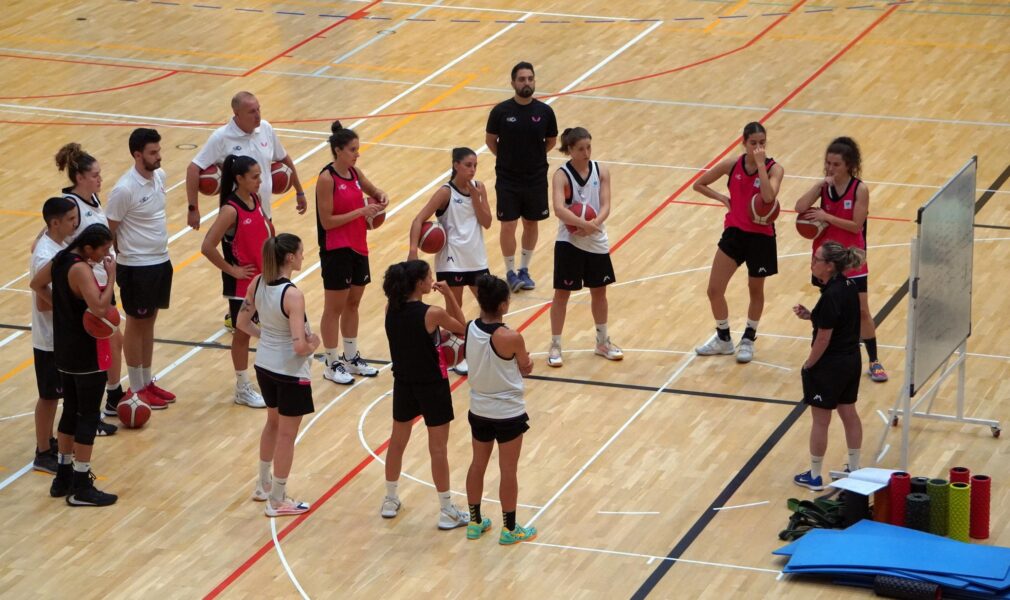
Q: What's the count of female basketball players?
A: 11